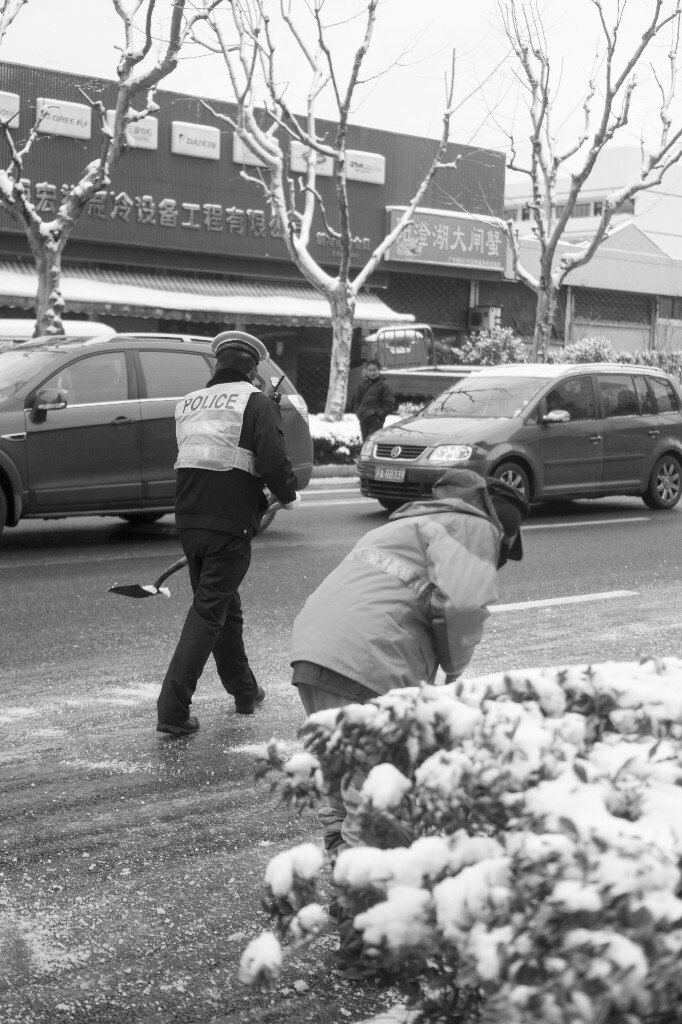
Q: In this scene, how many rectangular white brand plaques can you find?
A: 7